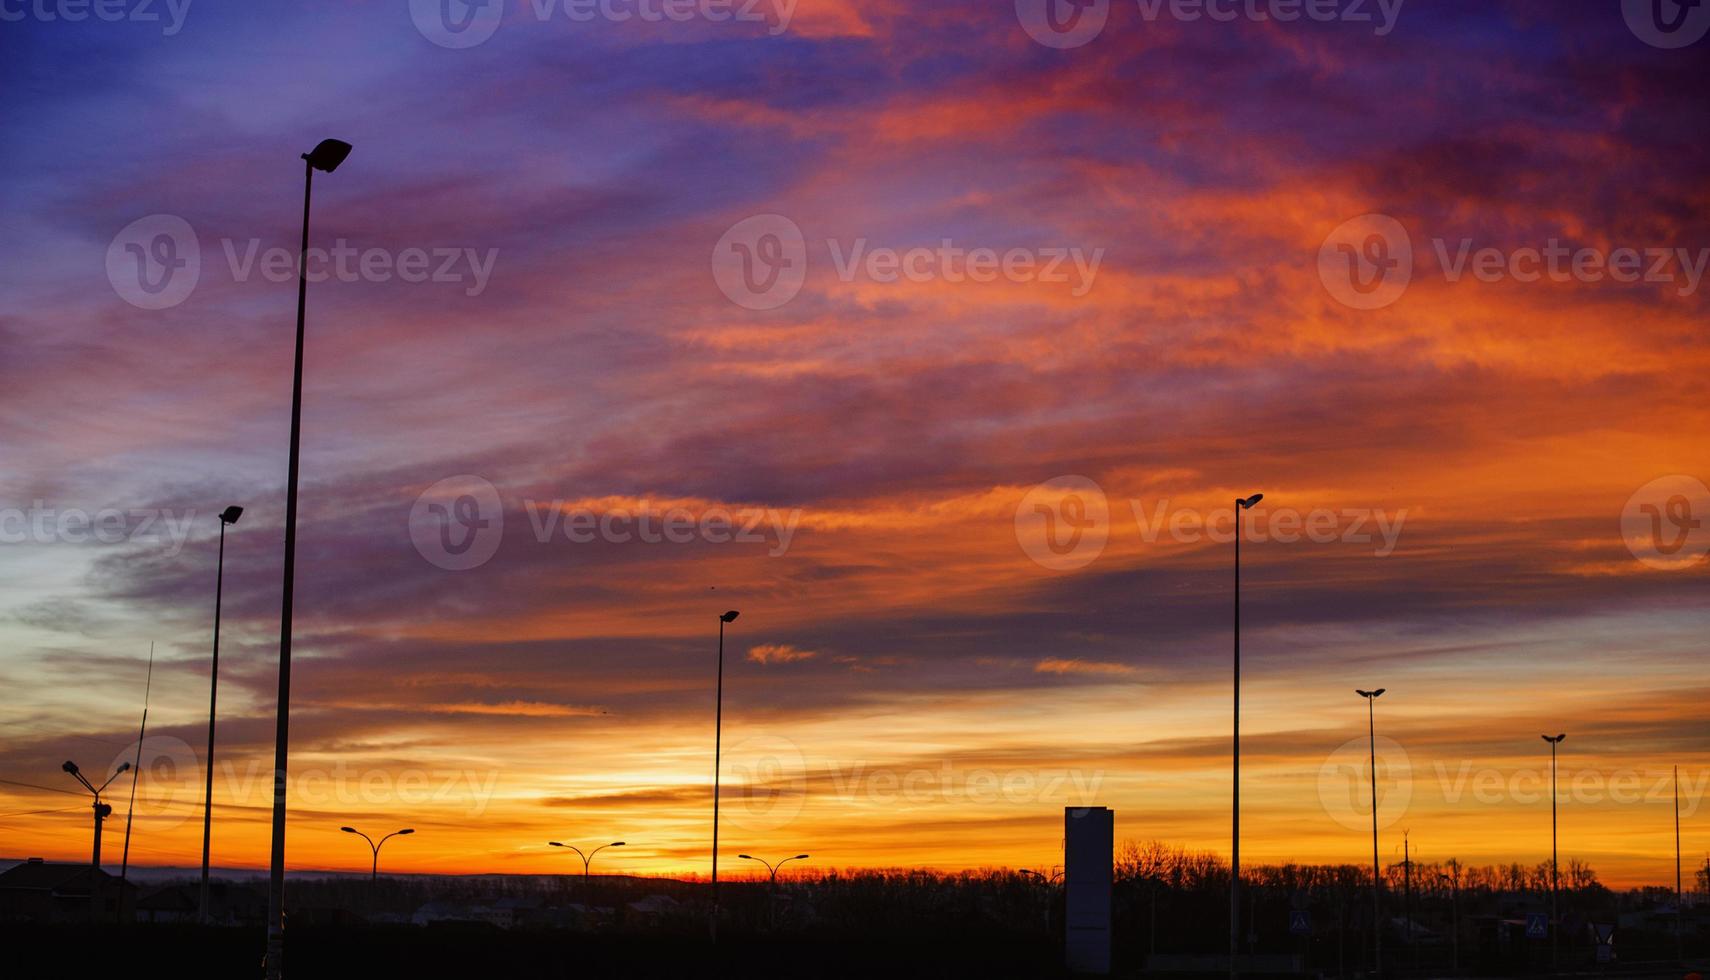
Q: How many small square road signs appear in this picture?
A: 2